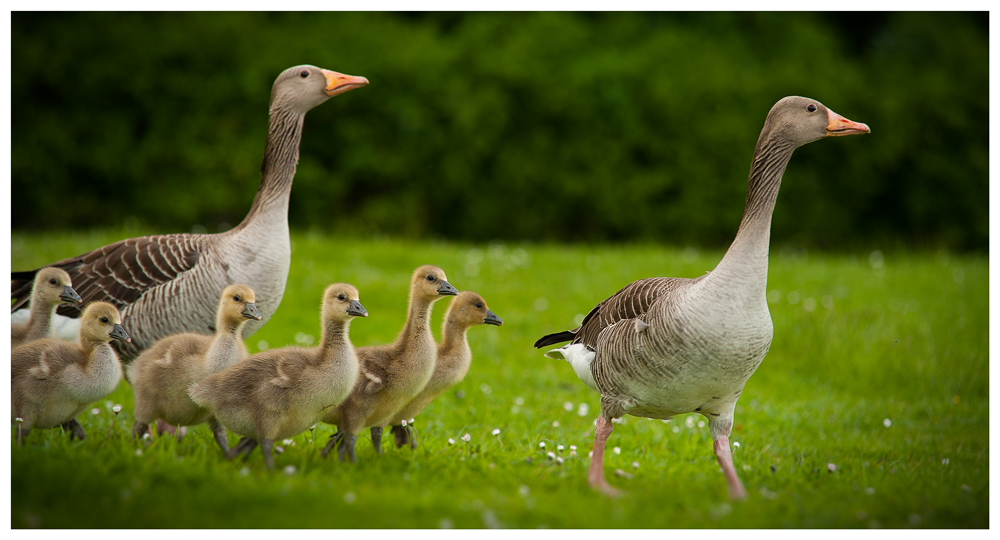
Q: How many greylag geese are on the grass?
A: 8